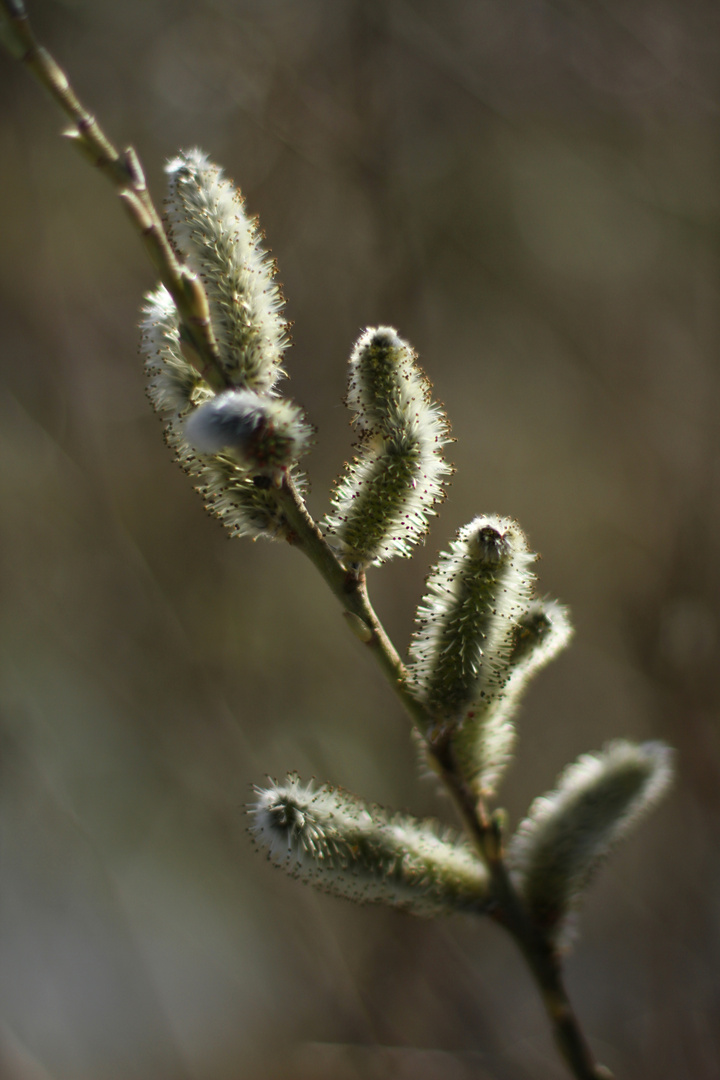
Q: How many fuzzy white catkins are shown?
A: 8